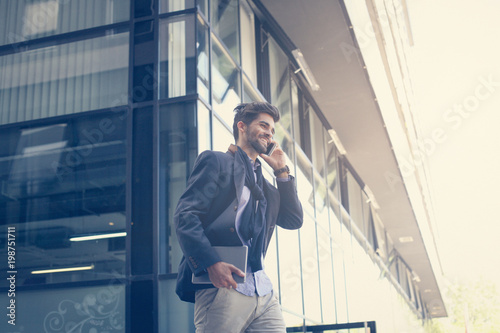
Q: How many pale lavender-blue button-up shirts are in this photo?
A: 1